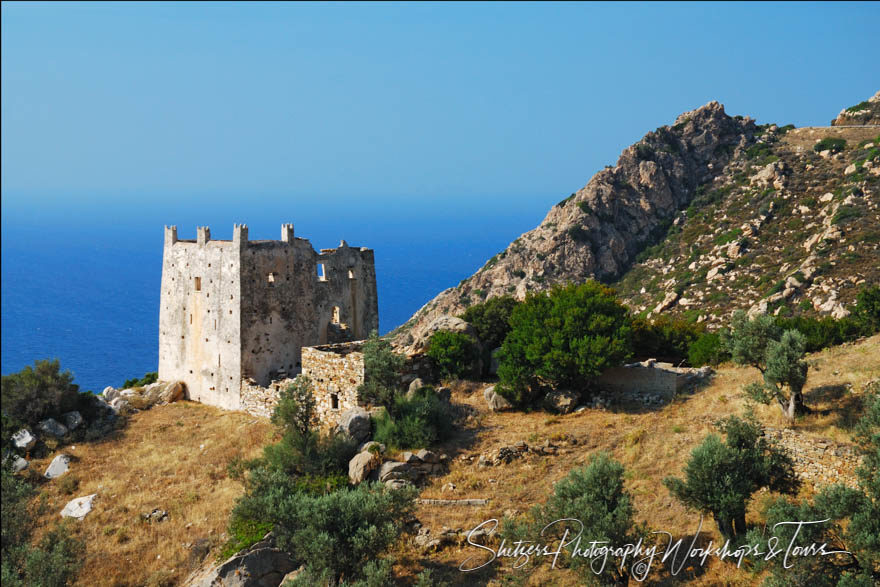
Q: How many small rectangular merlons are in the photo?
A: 4